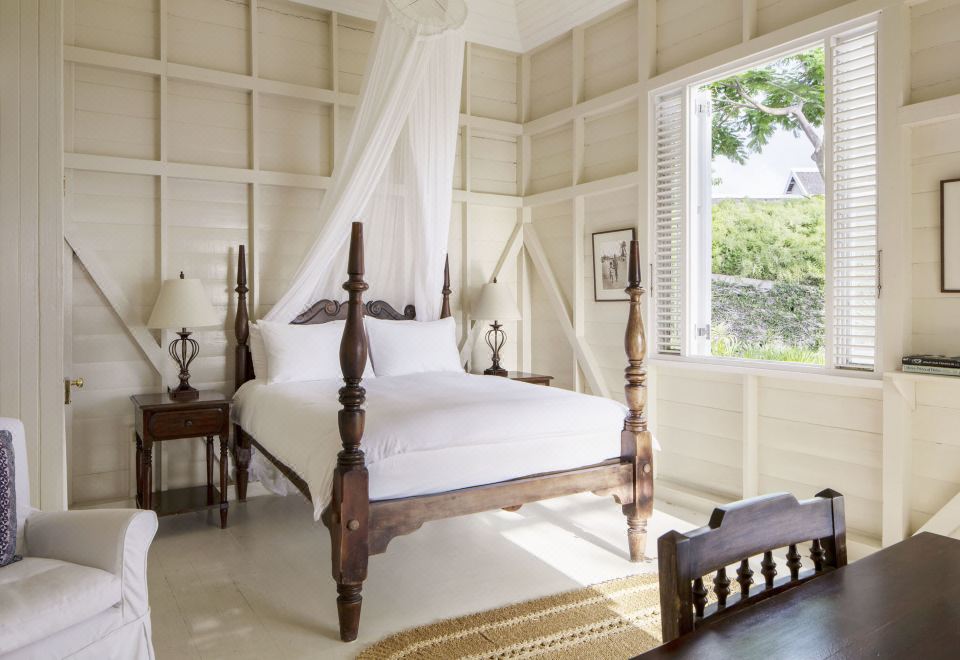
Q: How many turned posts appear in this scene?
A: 4